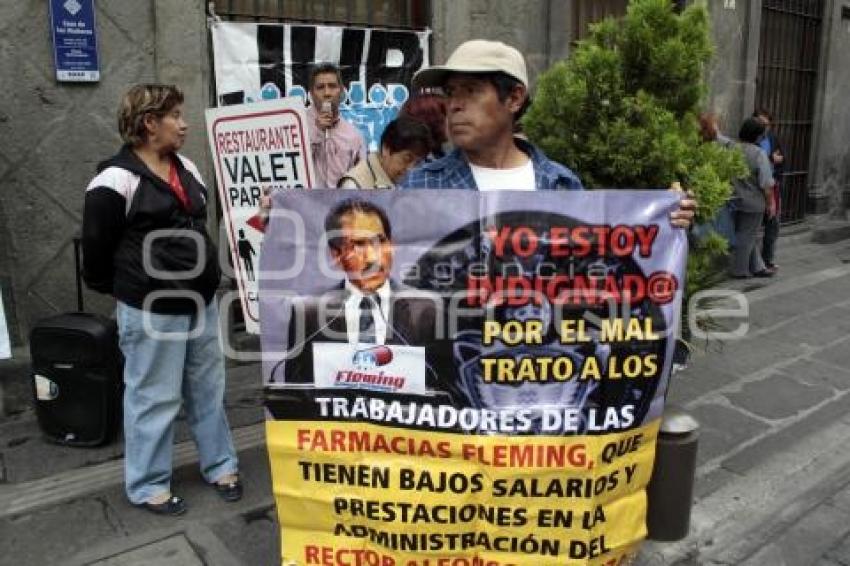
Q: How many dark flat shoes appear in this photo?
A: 2